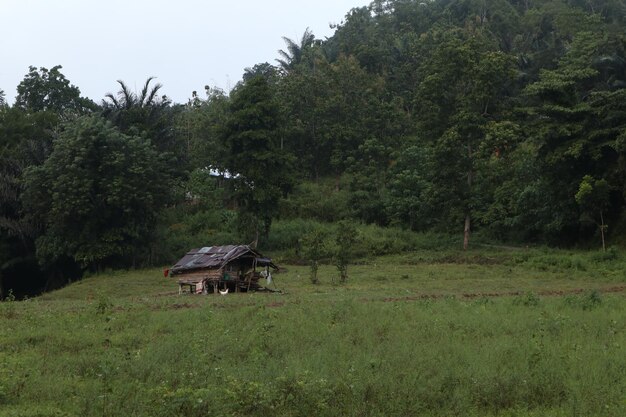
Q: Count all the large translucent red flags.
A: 0